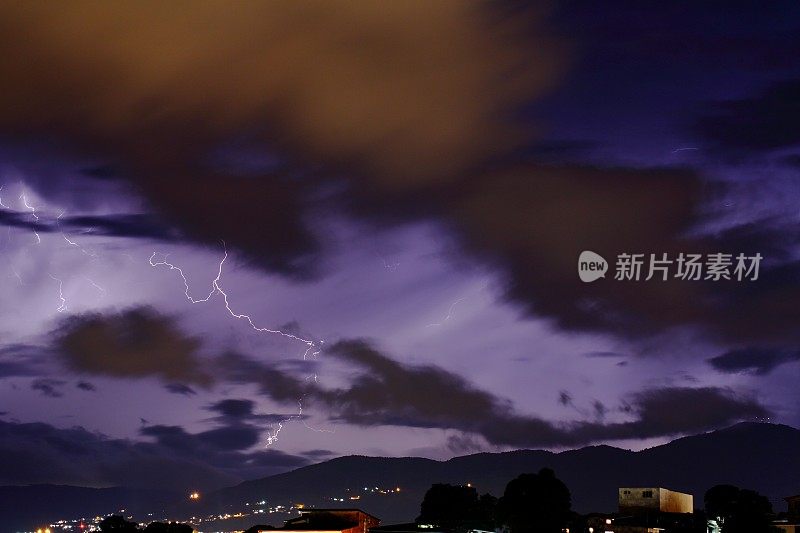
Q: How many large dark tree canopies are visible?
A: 3